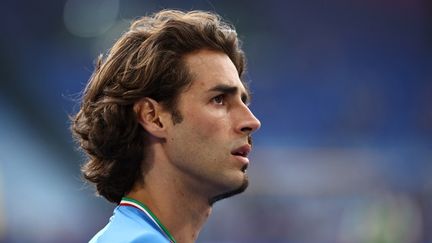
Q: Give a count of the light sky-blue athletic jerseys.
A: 1